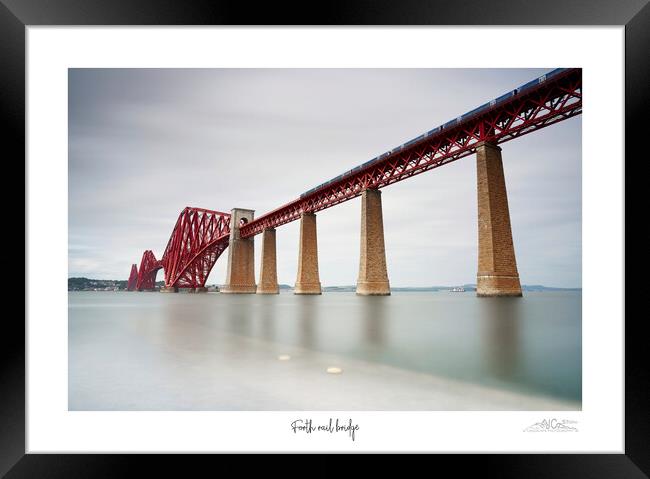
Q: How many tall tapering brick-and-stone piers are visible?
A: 5